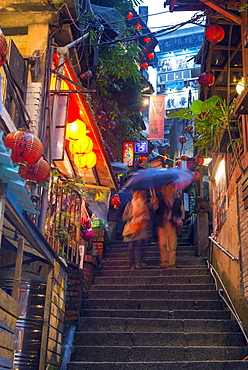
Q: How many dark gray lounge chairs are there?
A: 0